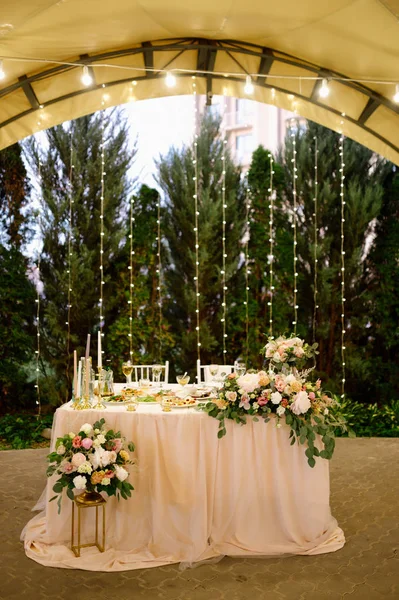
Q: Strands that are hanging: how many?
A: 12